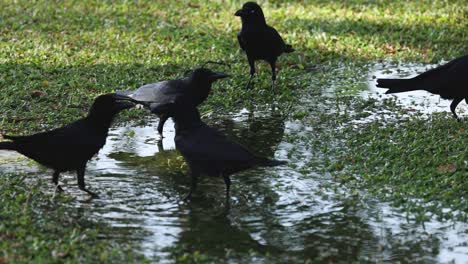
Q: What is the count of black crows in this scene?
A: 5